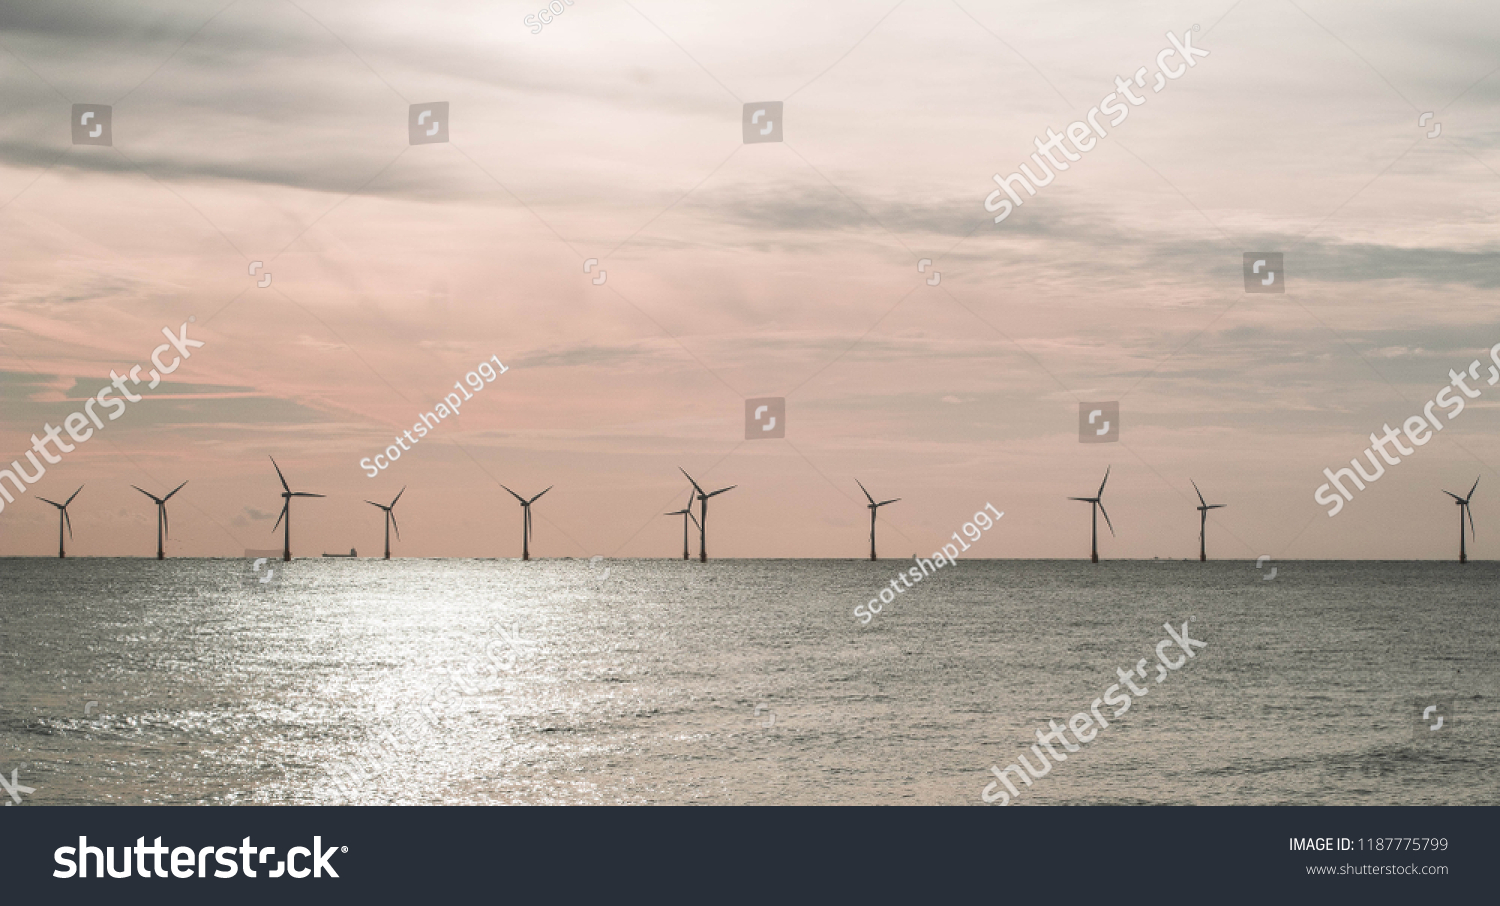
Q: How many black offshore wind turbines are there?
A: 11